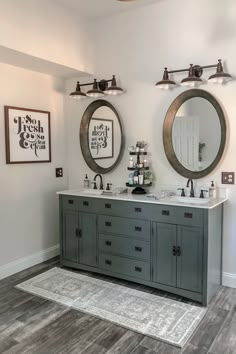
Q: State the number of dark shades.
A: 6